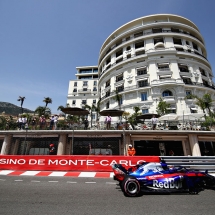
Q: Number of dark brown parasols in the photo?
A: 3